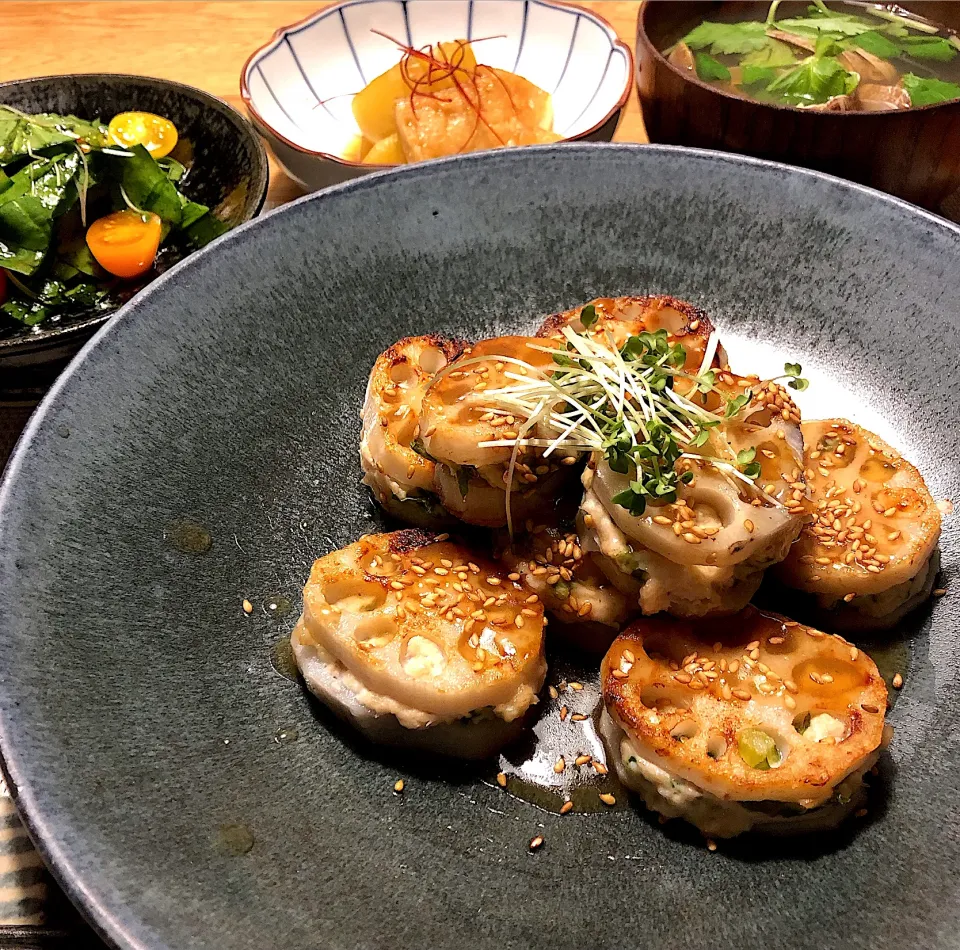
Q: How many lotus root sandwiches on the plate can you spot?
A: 8